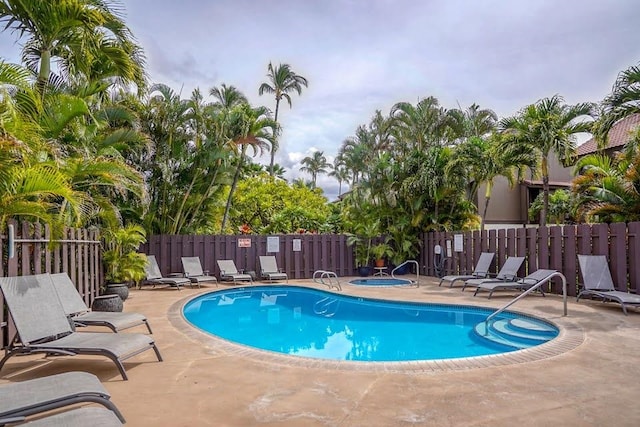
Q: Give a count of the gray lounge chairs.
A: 12